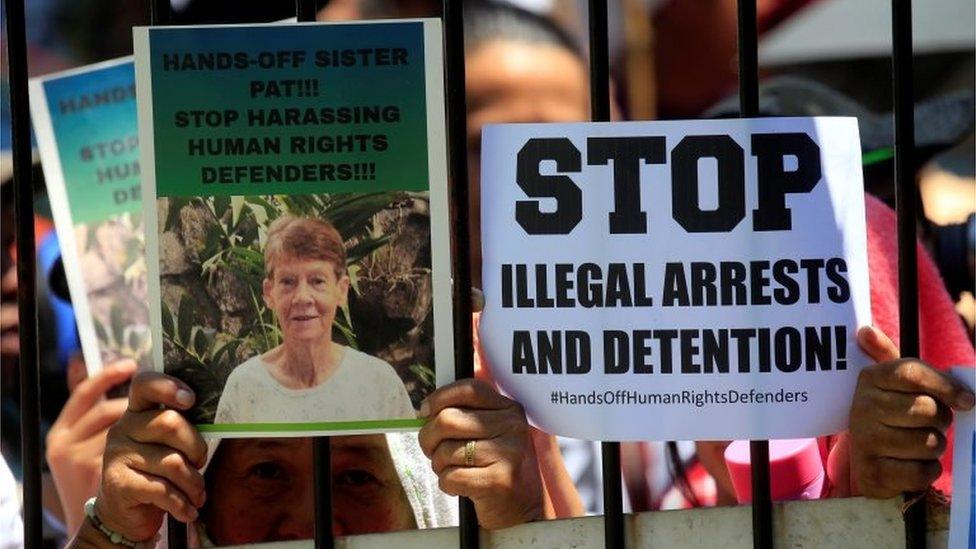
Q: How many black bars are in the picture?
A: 7